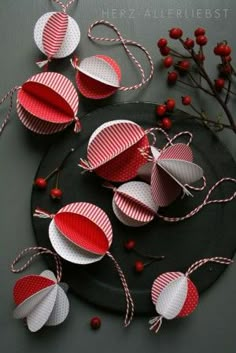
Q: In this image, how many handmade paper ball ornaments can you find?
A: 9